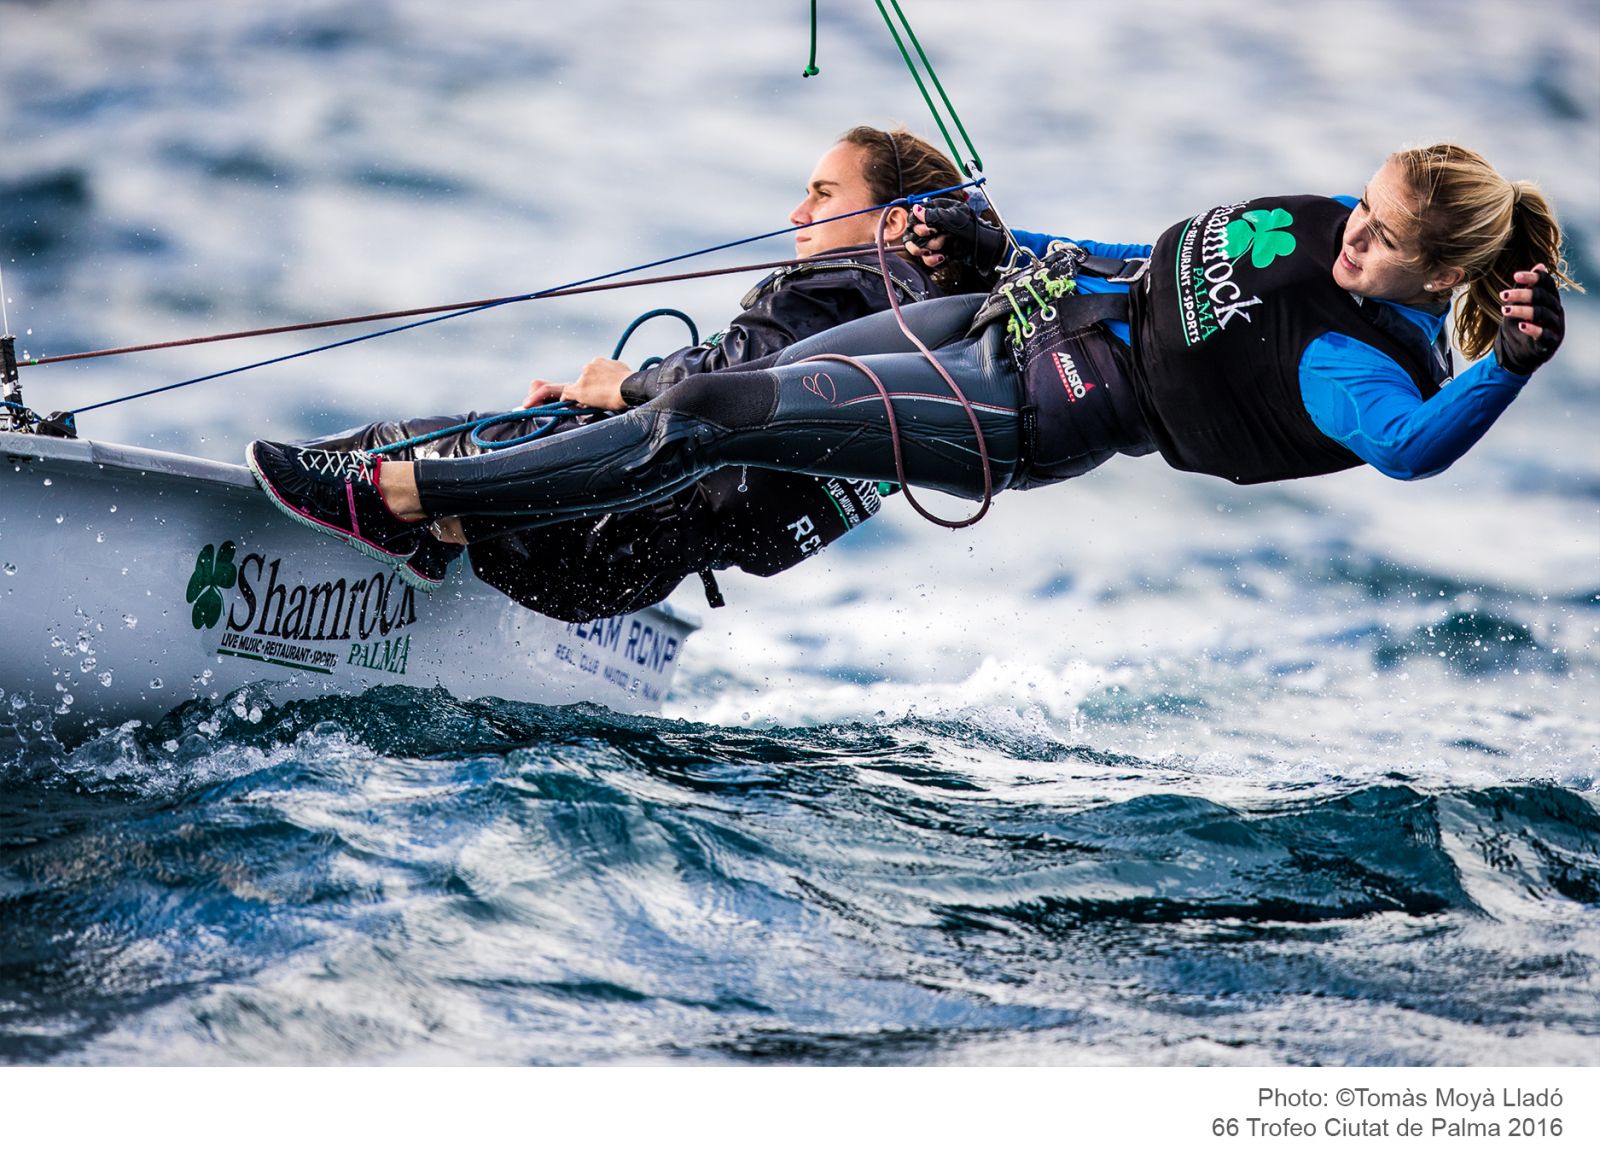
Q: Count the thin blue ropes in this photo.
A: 1